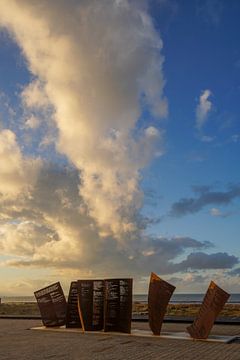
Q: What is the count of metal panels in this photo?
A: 6